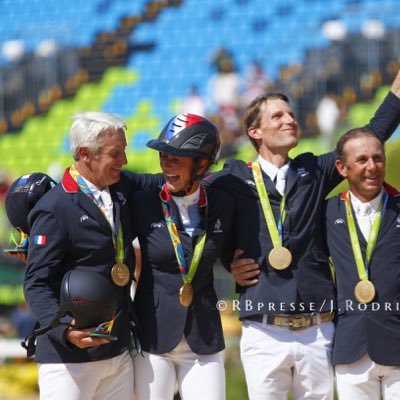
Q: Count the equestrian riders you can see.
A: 4